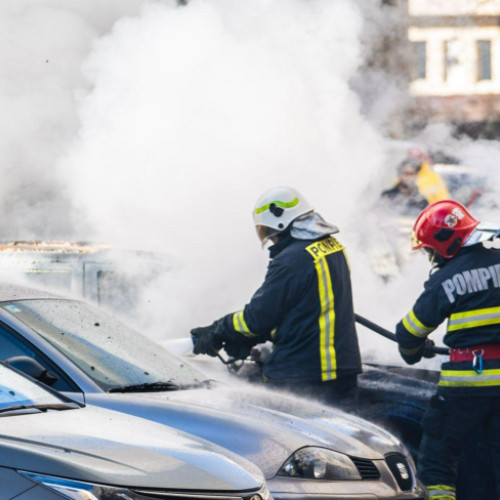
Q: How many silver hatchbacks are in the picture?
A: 2